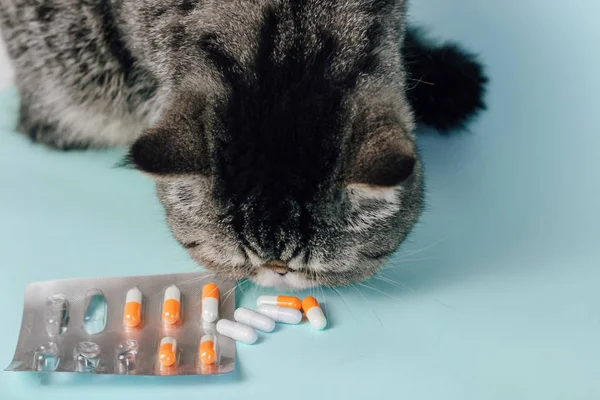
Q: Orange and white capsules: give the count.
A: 7